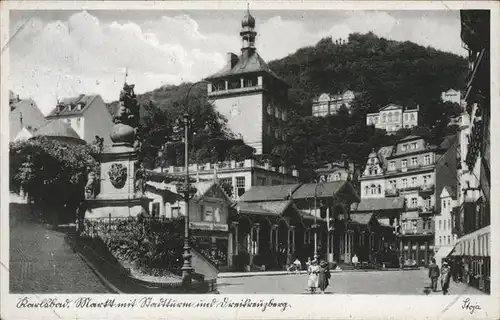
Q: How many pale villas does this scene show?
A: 3